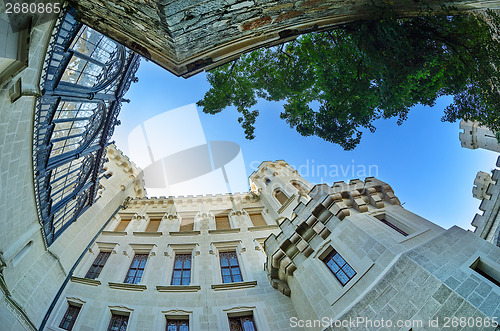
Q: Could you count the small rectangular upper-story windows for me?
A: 5